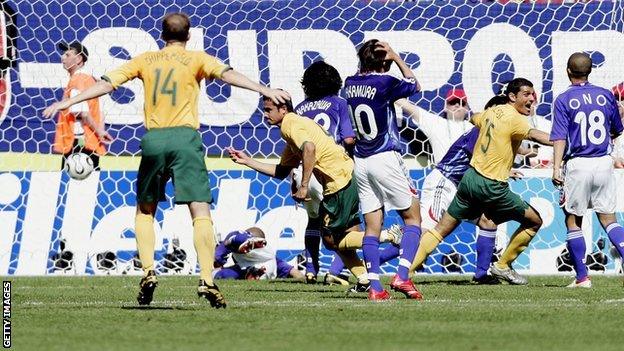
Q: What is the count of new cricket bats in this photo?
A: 0